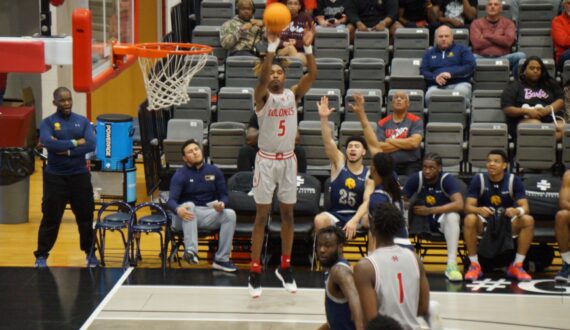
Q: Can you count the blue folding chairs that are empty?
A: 2